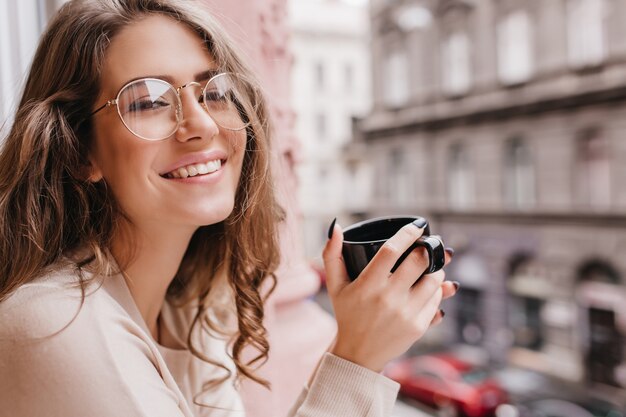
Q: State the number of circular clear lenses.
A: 2